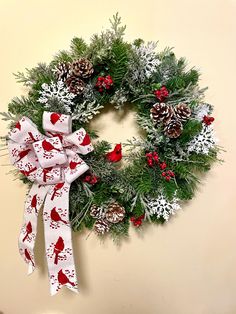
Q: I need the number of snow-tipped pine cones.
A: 9